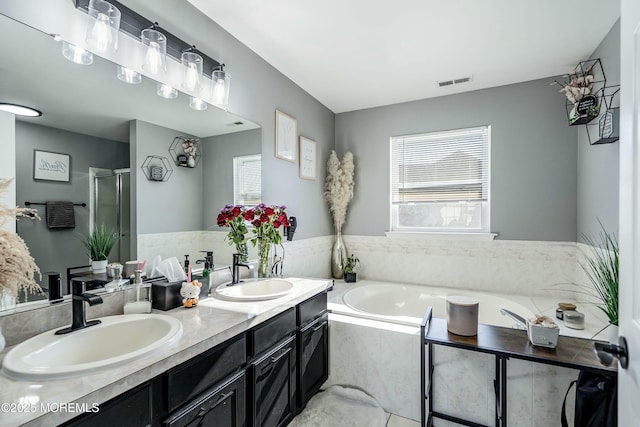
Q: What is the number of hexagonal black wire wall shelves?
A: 2